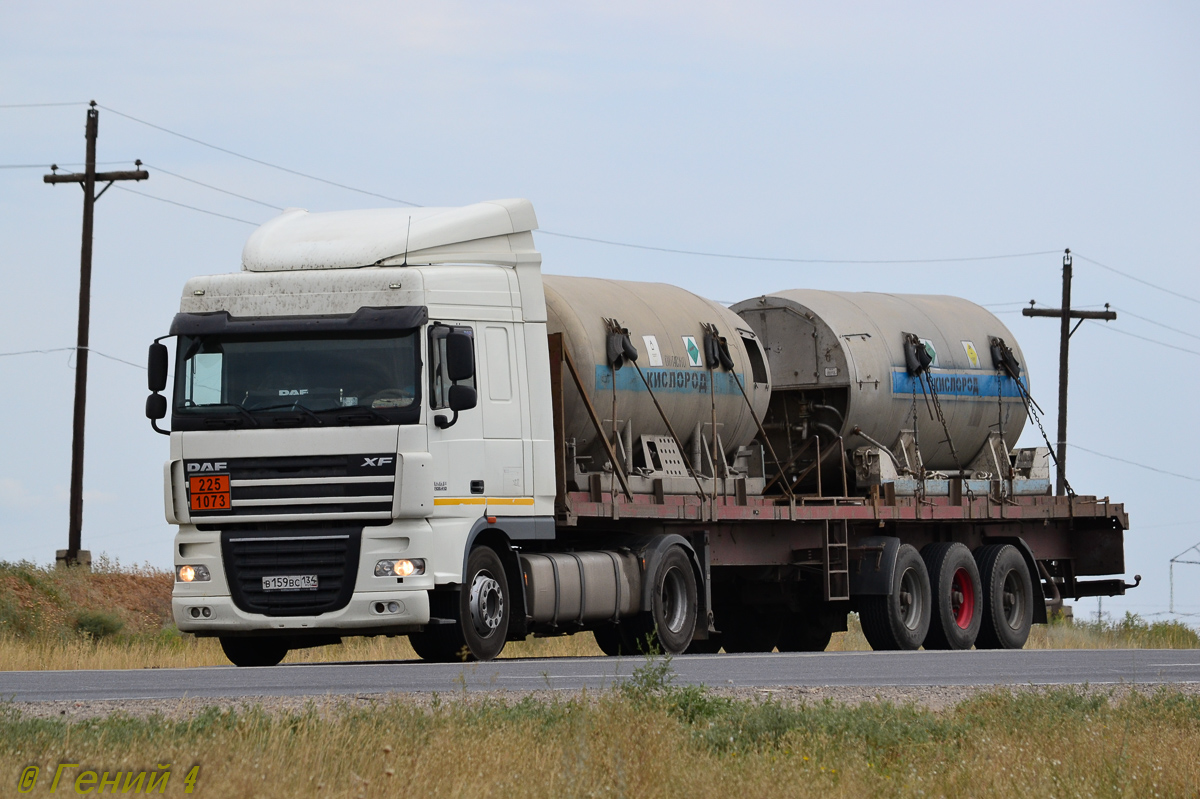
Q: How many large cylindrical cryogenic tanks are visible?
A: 2